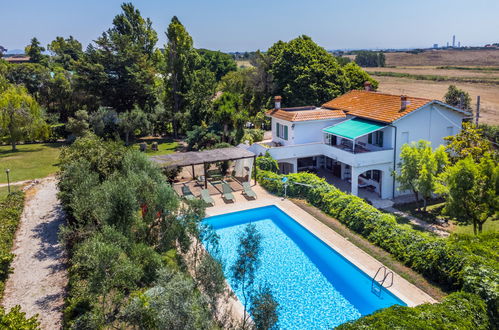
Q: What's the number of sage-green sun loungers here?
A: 4